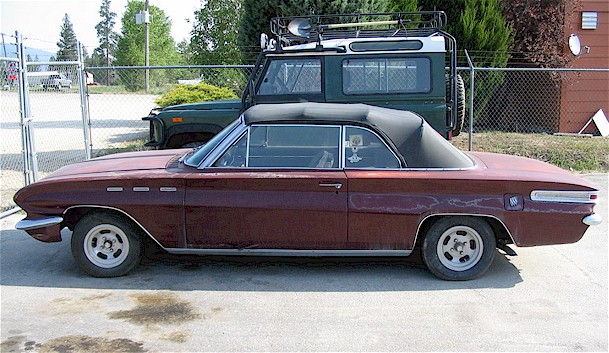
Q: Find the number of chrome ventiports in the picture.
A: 3